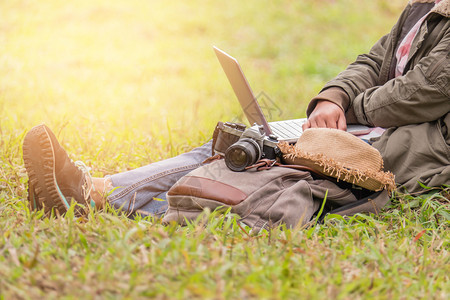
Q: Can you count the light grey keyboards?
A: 1